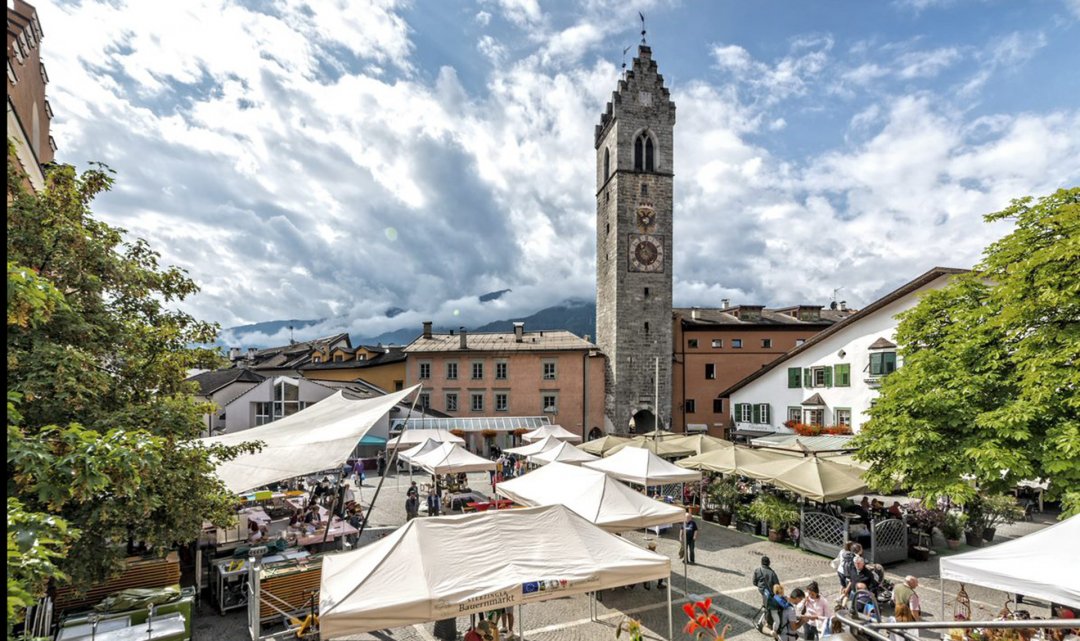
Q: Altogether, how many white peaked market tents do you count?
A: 10